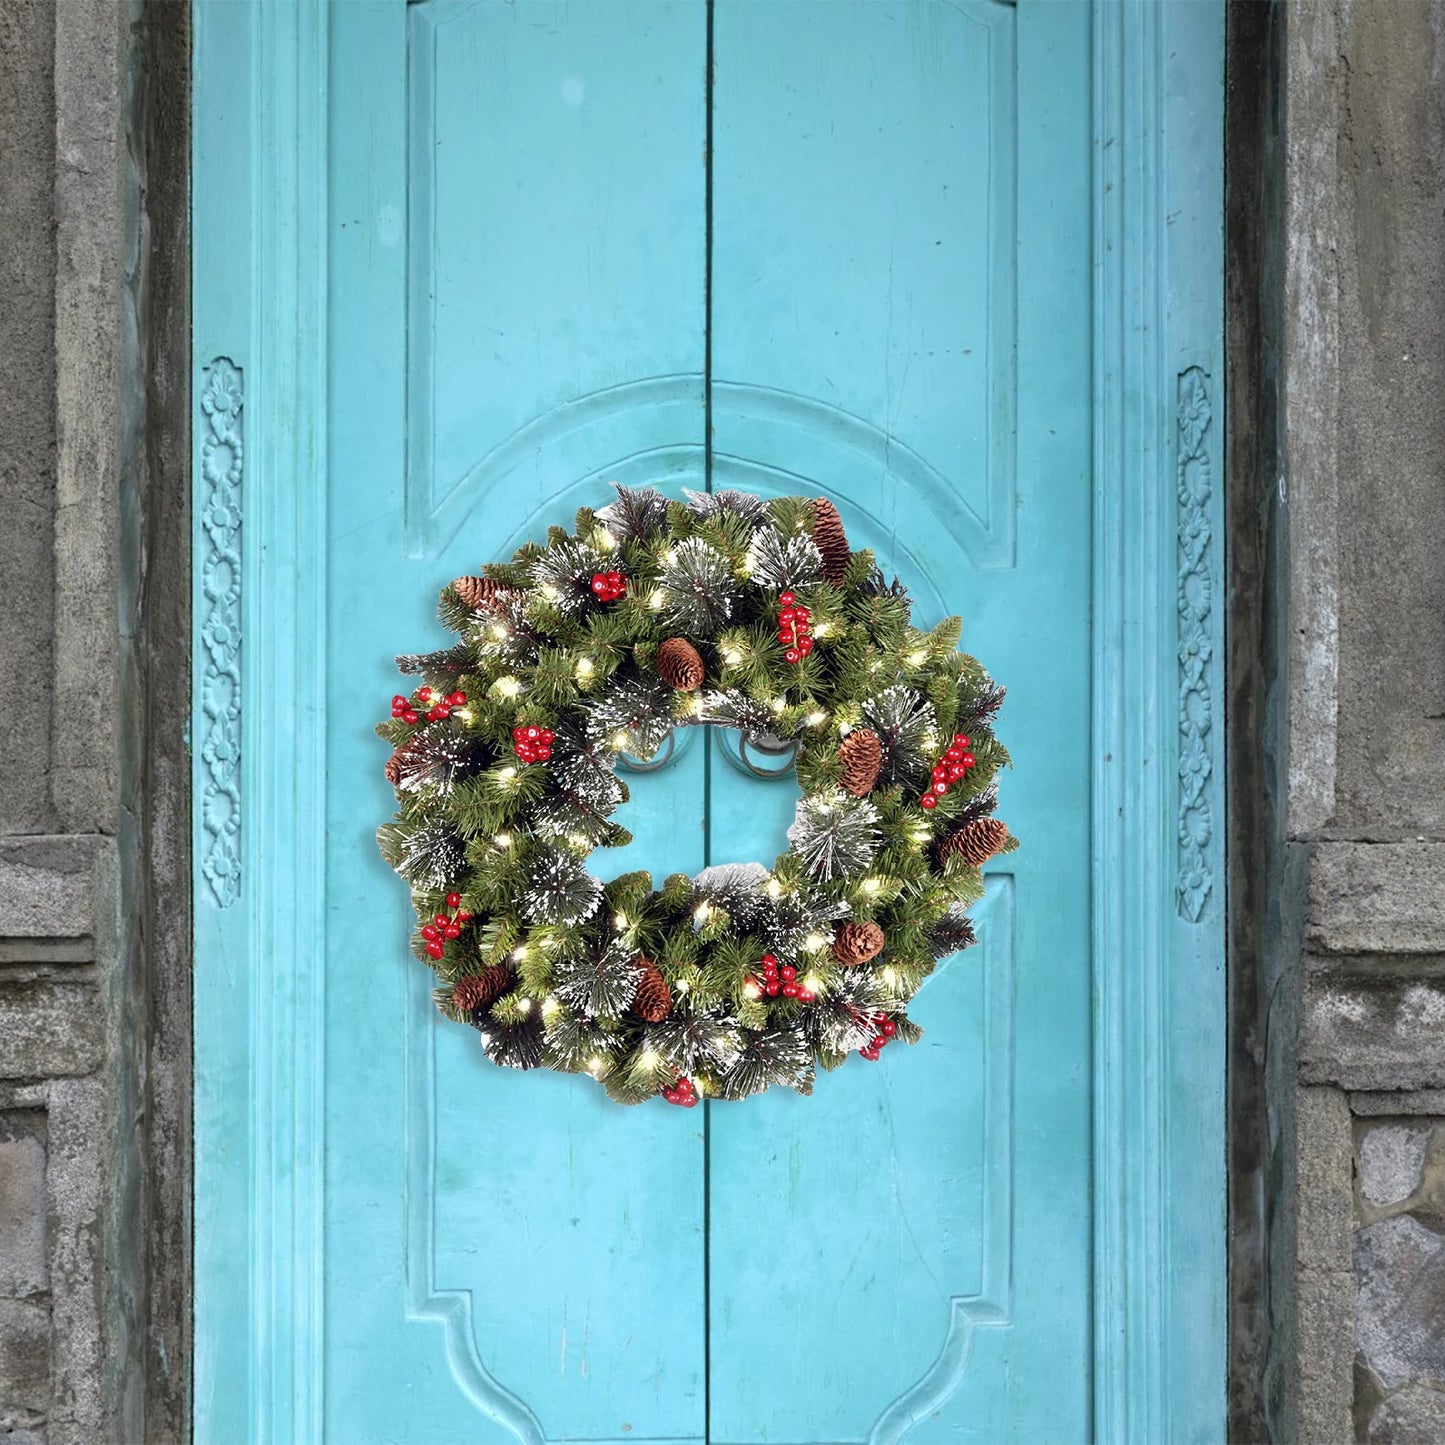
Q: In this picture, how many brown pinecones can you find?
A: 9